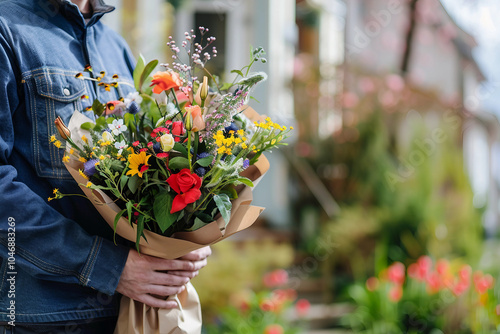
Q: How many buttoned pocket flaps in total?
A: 1